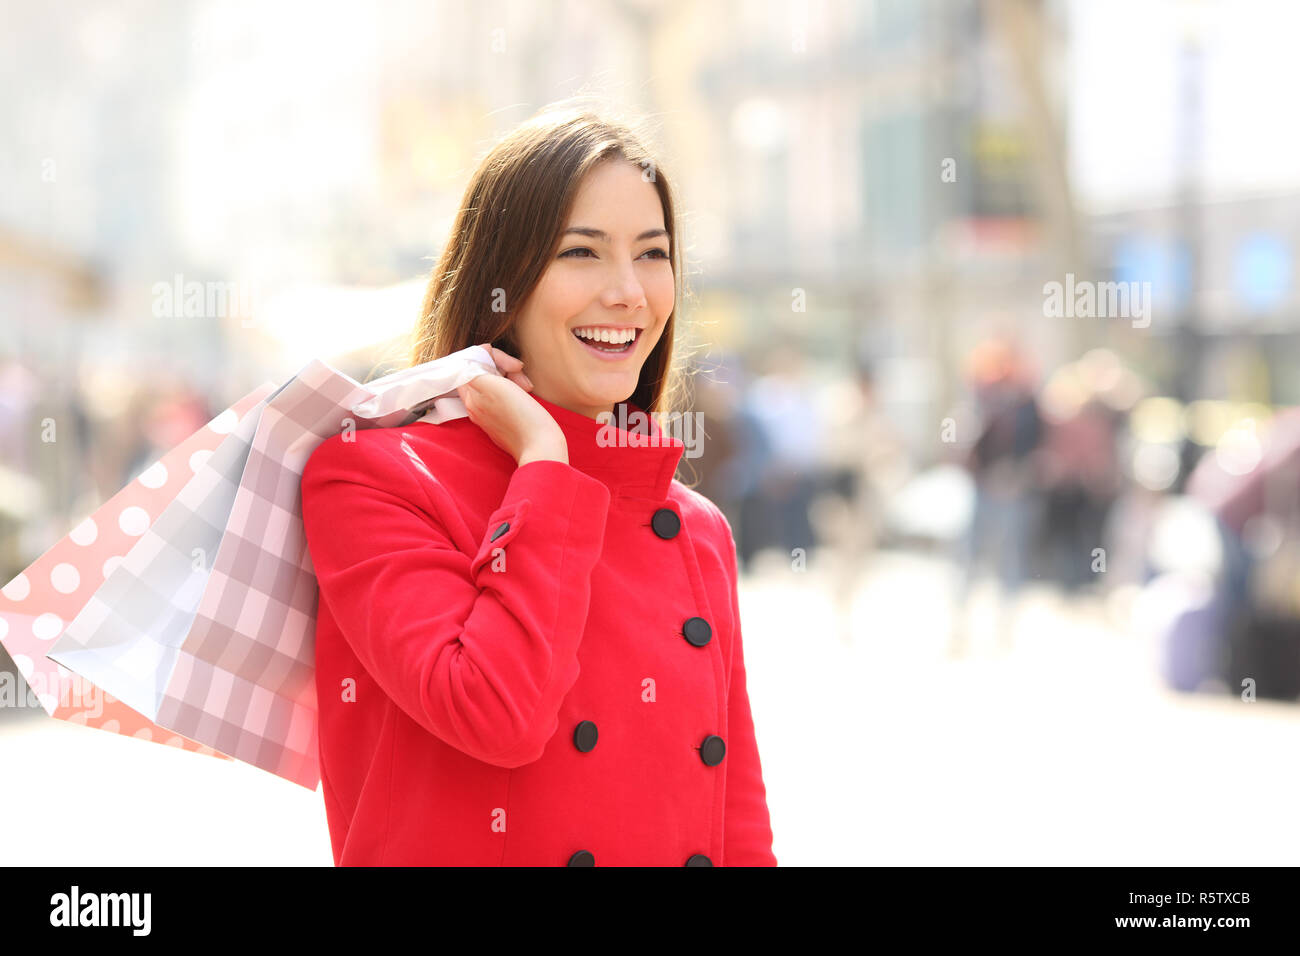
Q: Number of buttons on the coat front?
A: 6